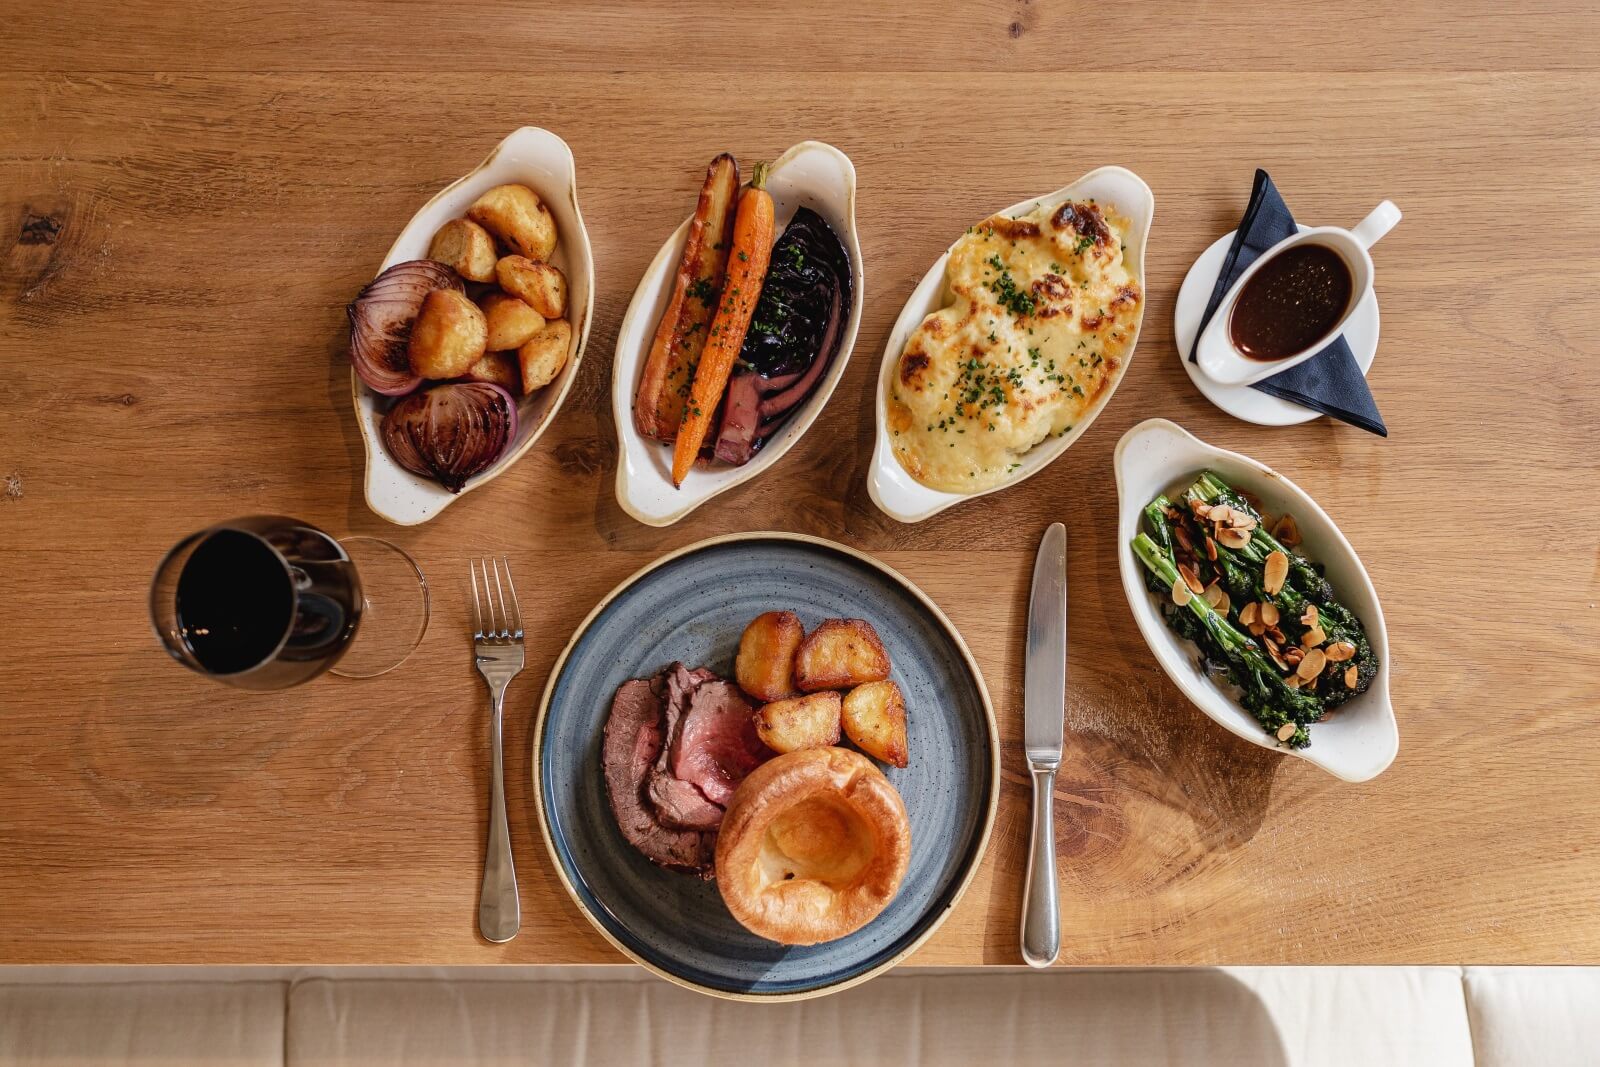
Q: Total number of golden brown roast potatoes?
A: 11